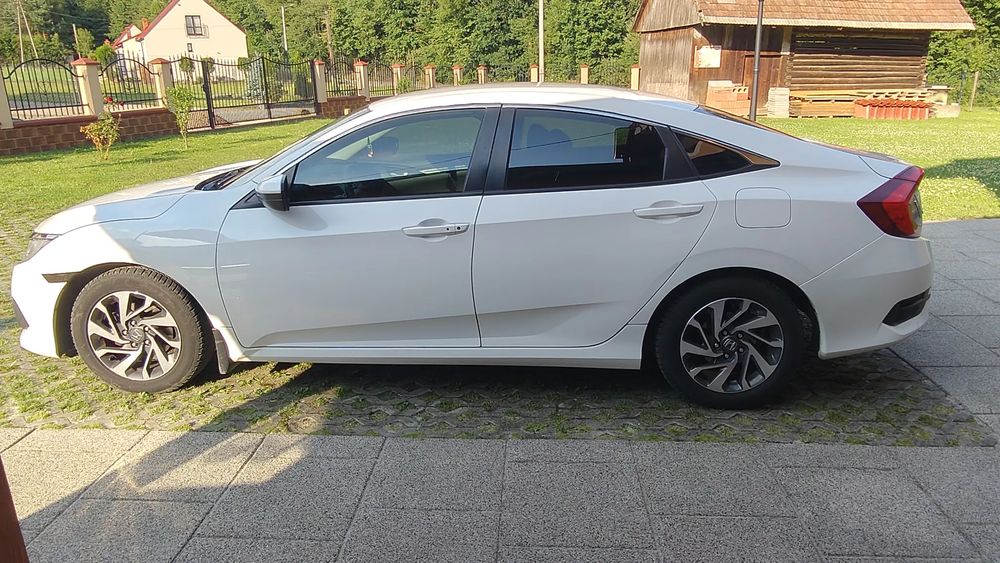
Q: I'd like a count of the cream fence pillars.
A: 12